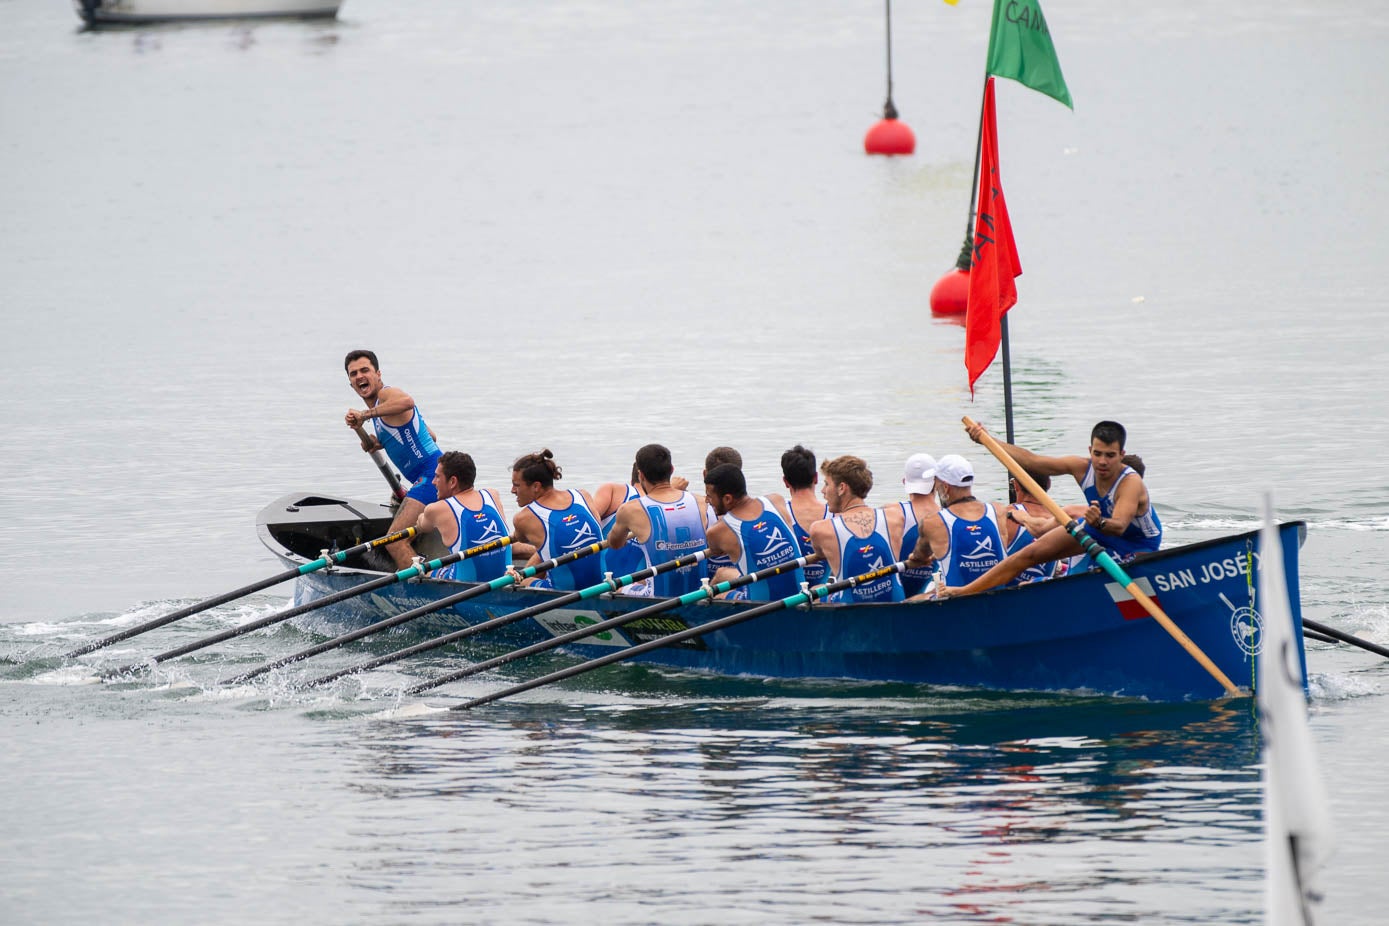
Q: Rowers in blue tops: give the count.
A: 14